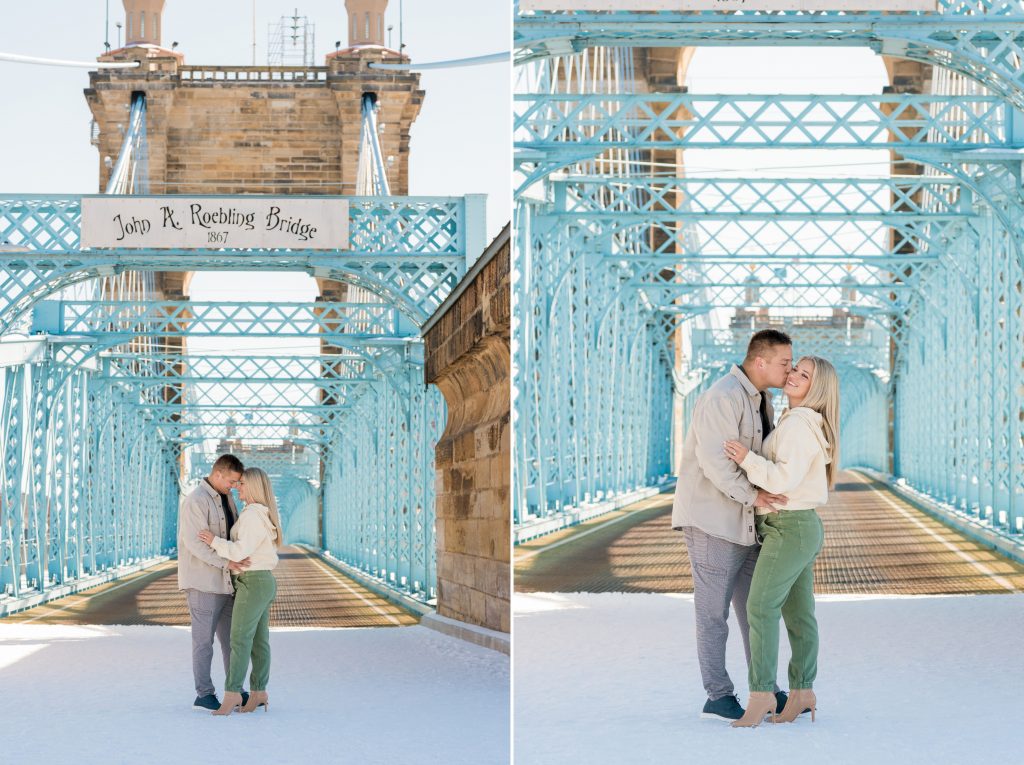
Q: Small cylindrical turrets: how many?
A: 2